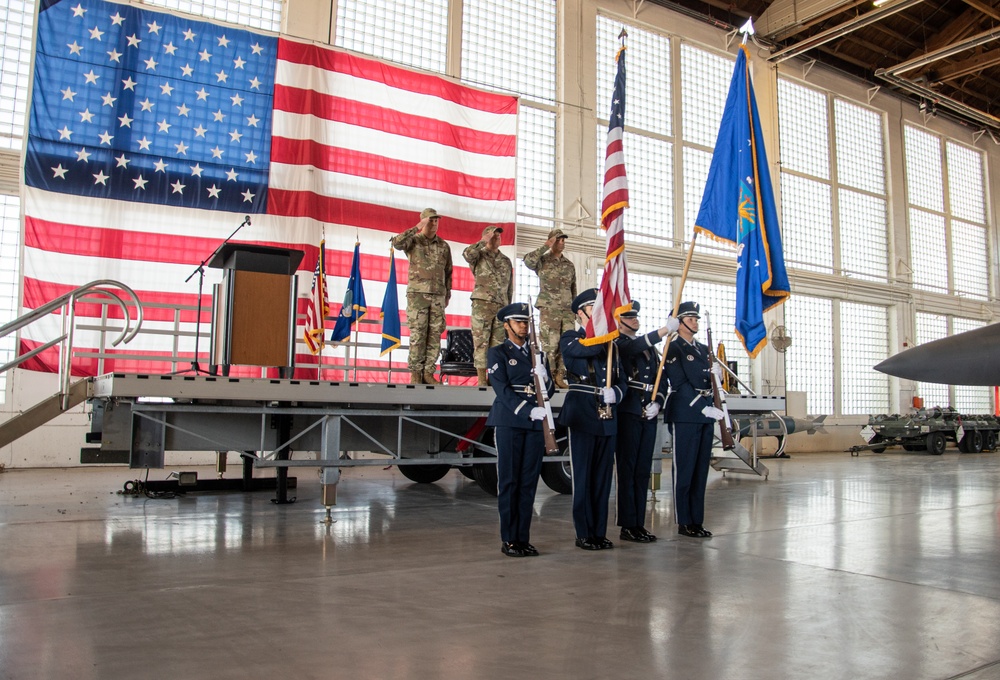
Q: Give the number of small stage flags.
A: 3